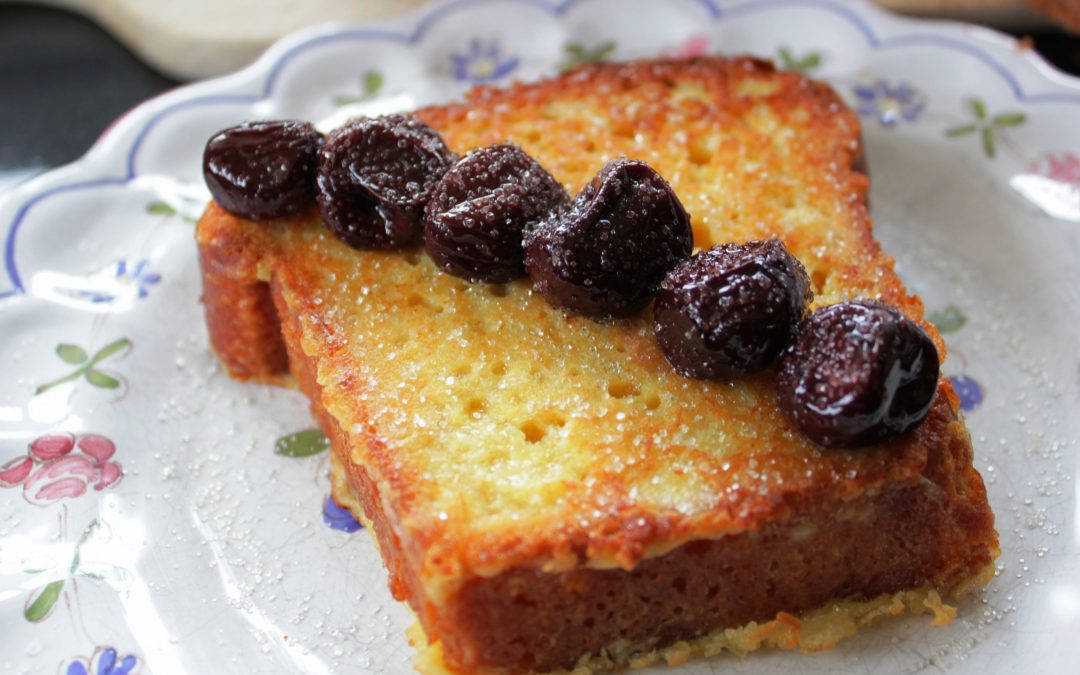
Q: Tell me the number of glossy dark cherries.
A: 6